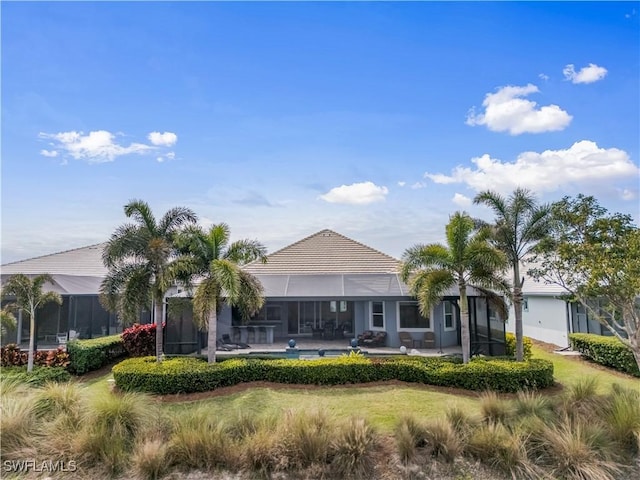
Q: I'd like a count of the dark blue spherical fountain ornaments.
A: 3